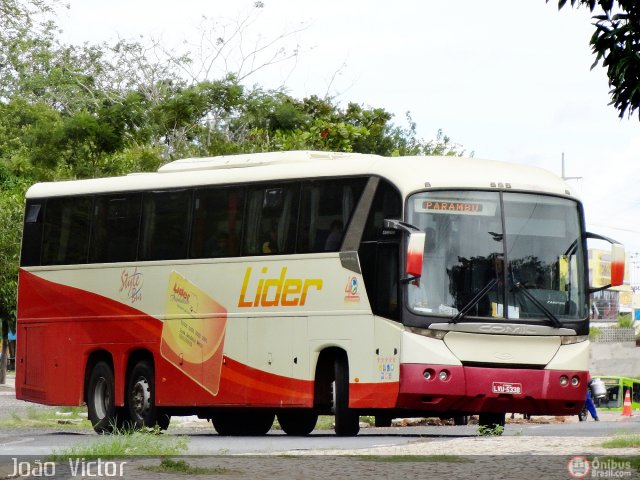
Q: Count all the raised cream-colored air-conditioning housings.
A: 1